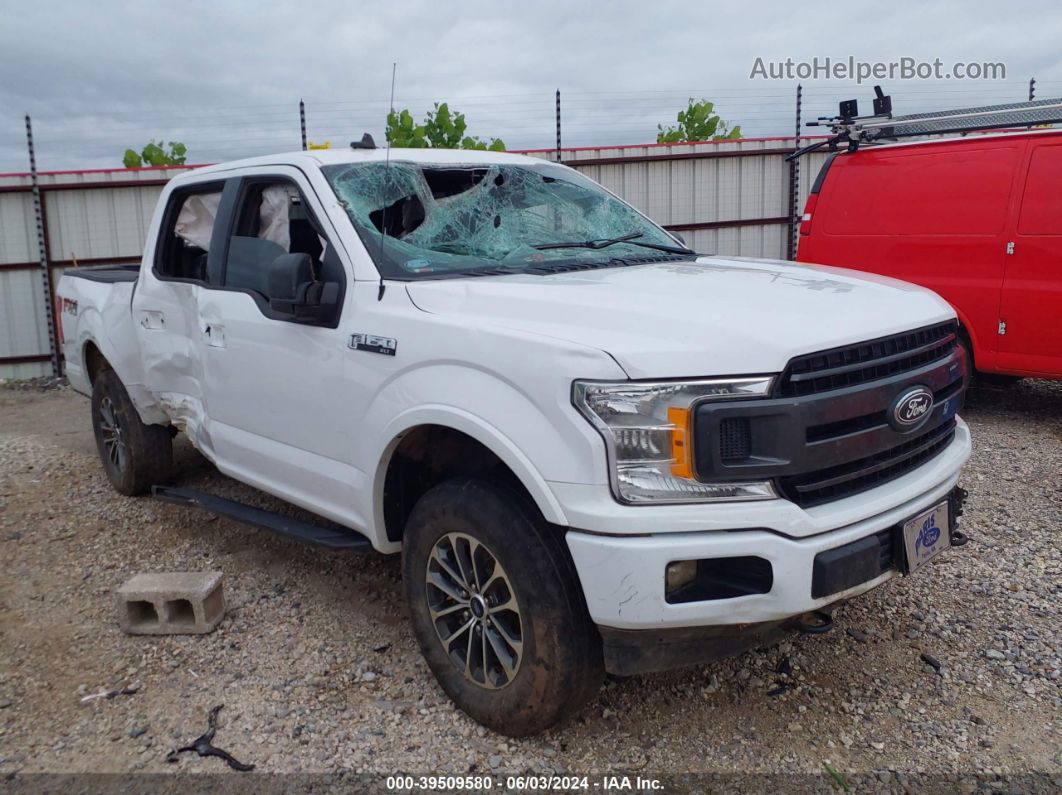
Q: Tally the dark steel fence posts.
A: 5